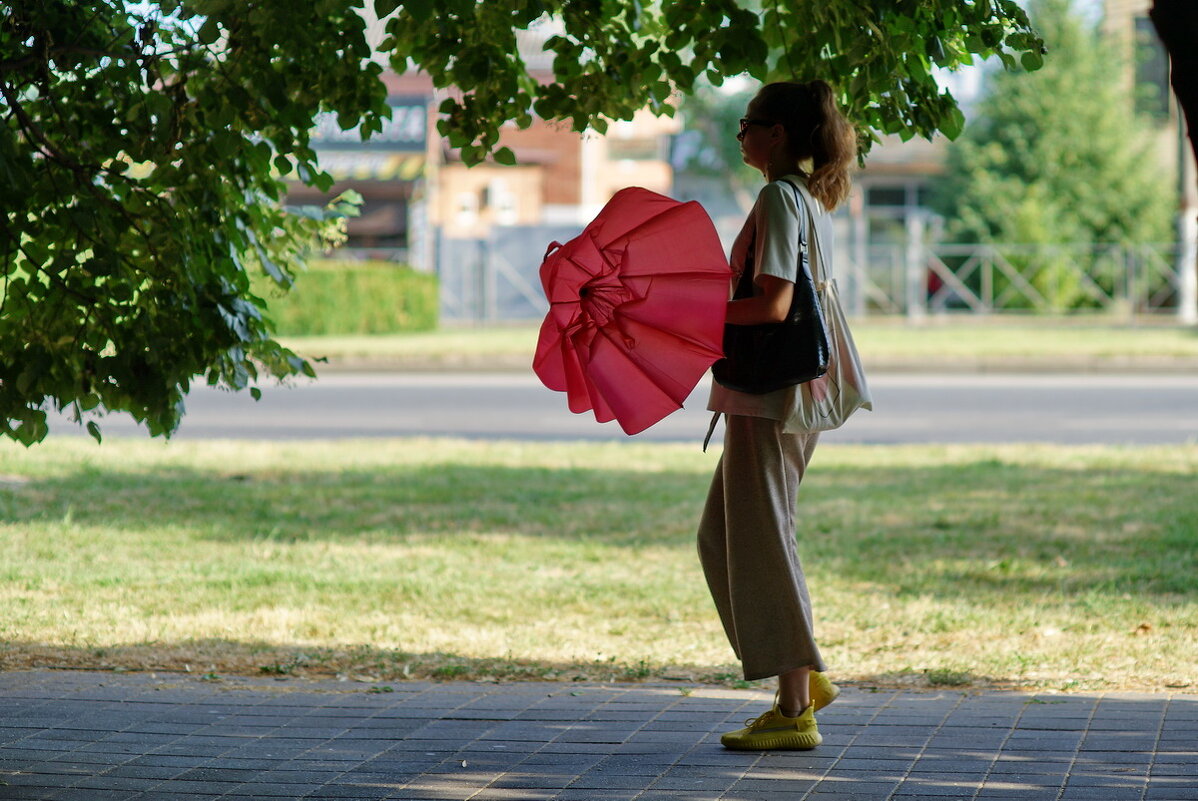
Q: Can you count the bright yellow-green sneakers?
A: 2